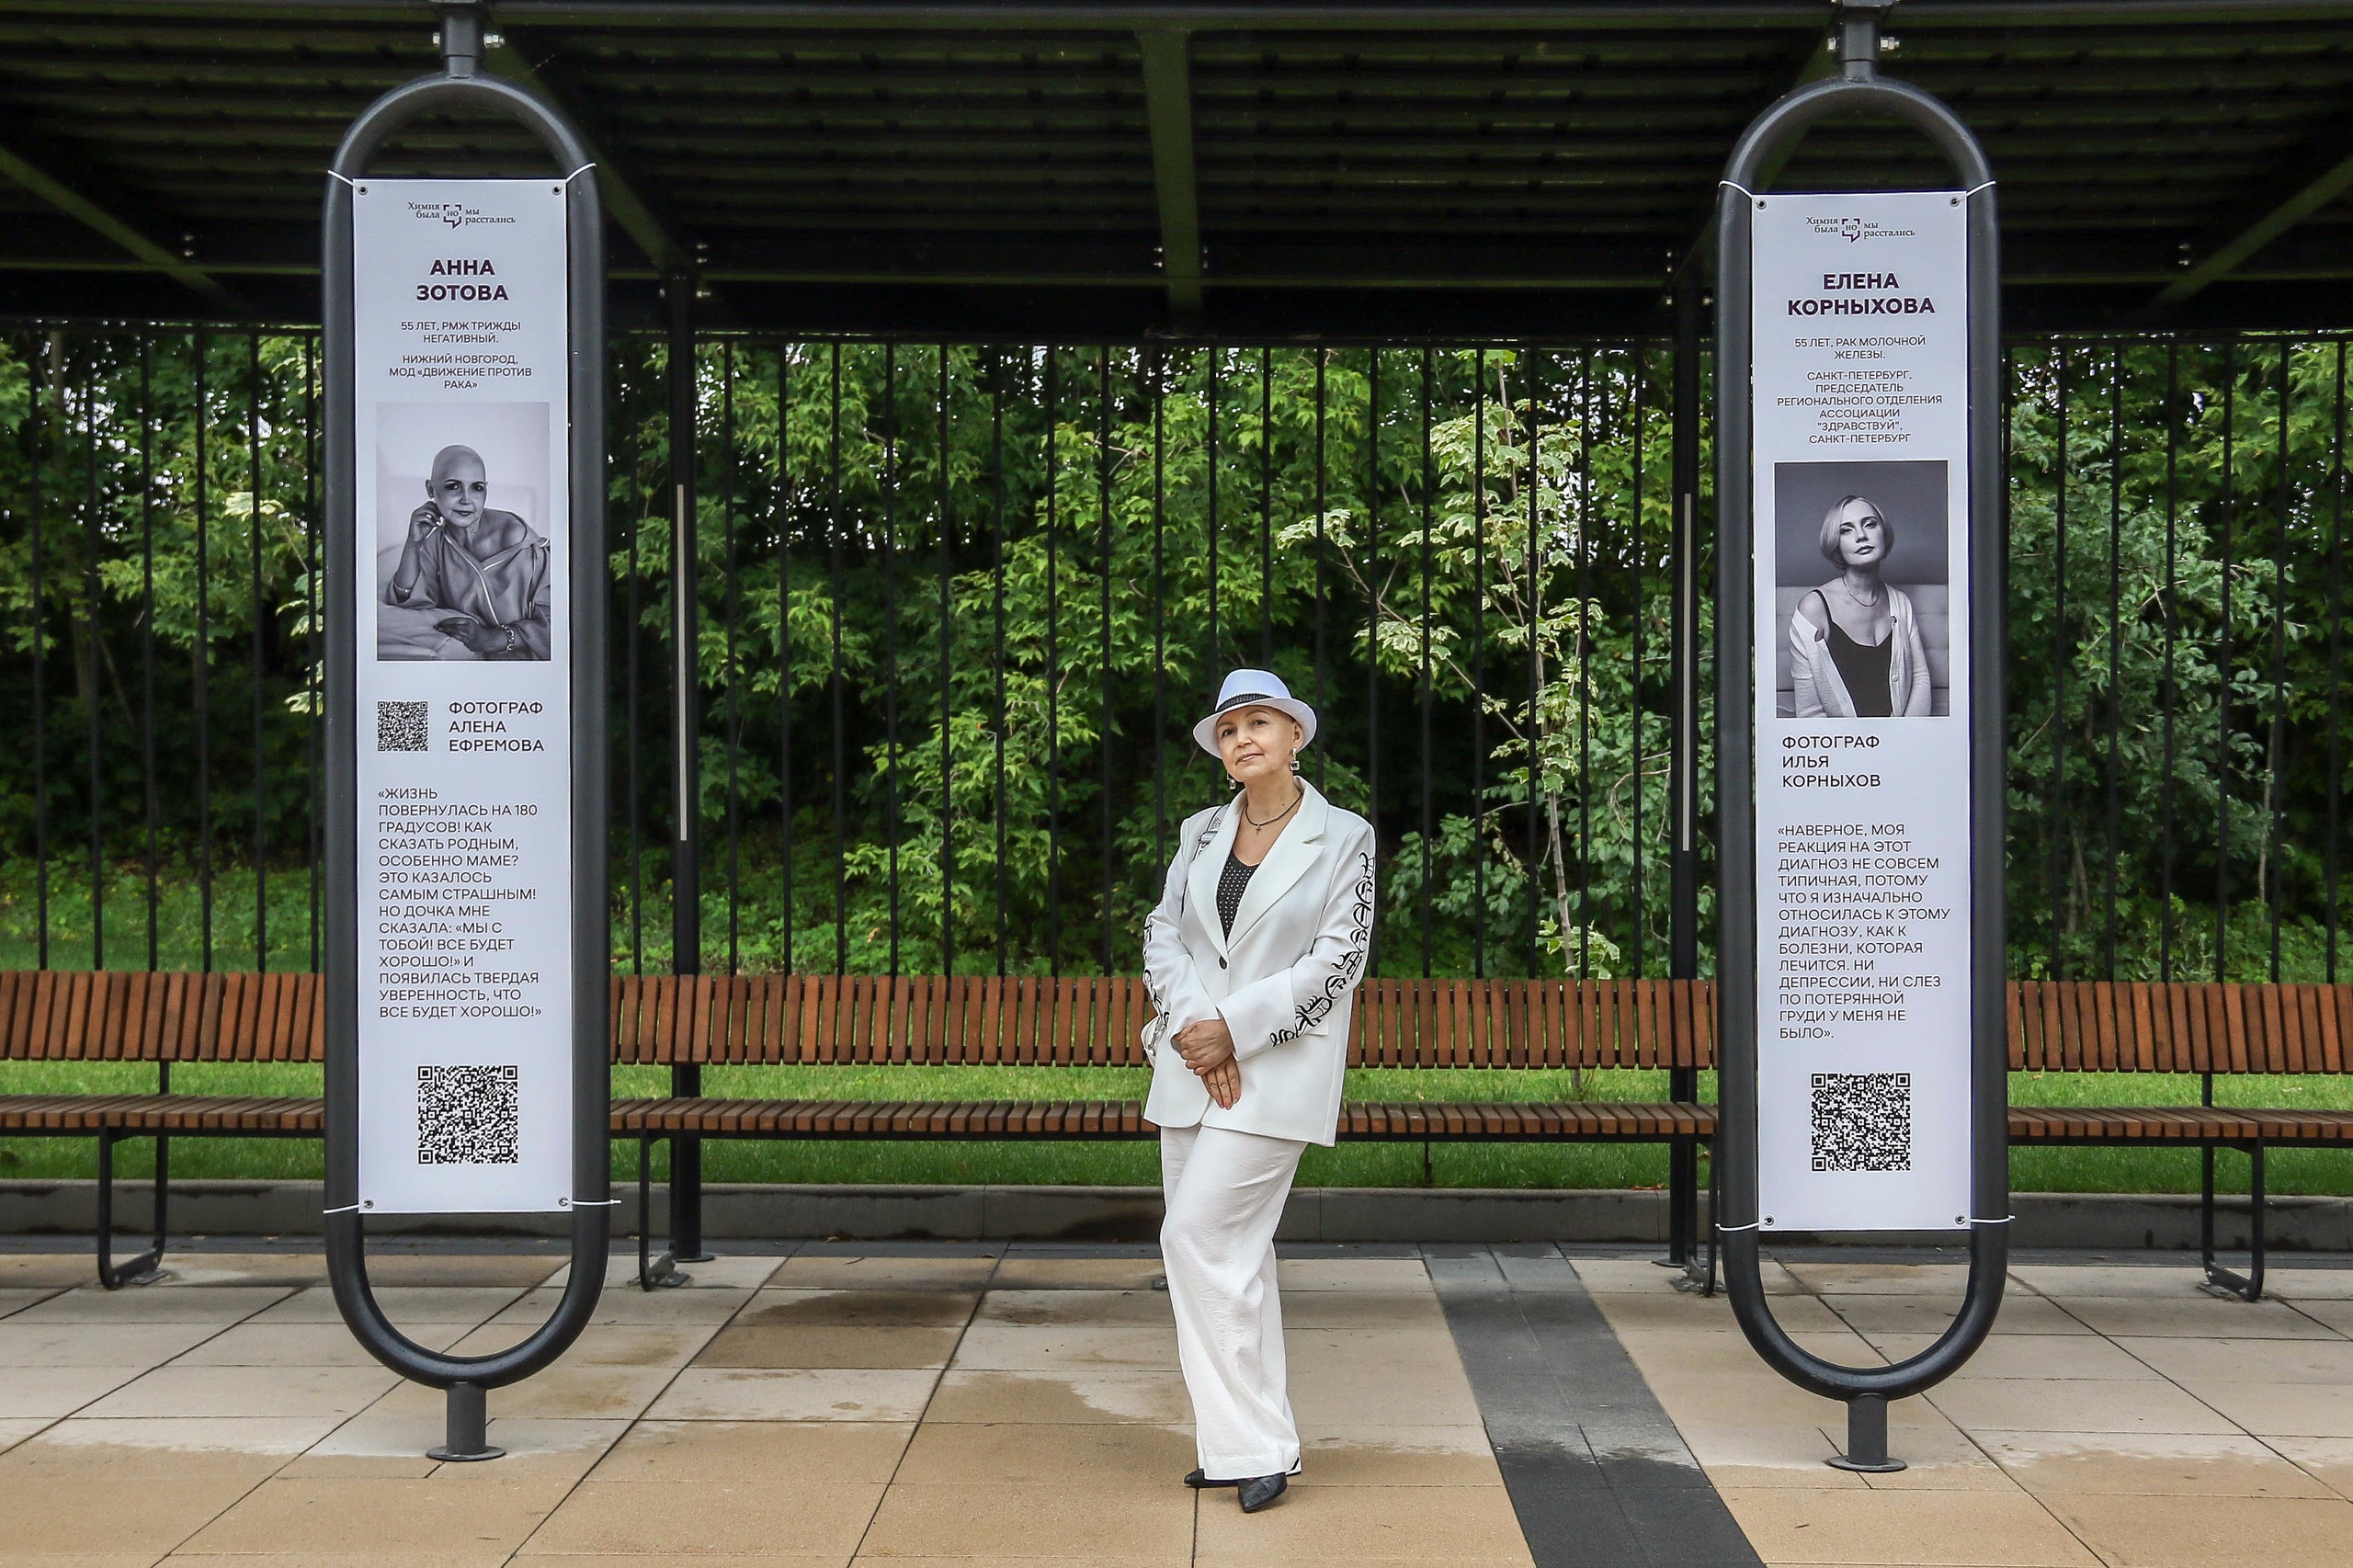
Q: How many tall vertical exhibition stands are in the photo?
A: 2